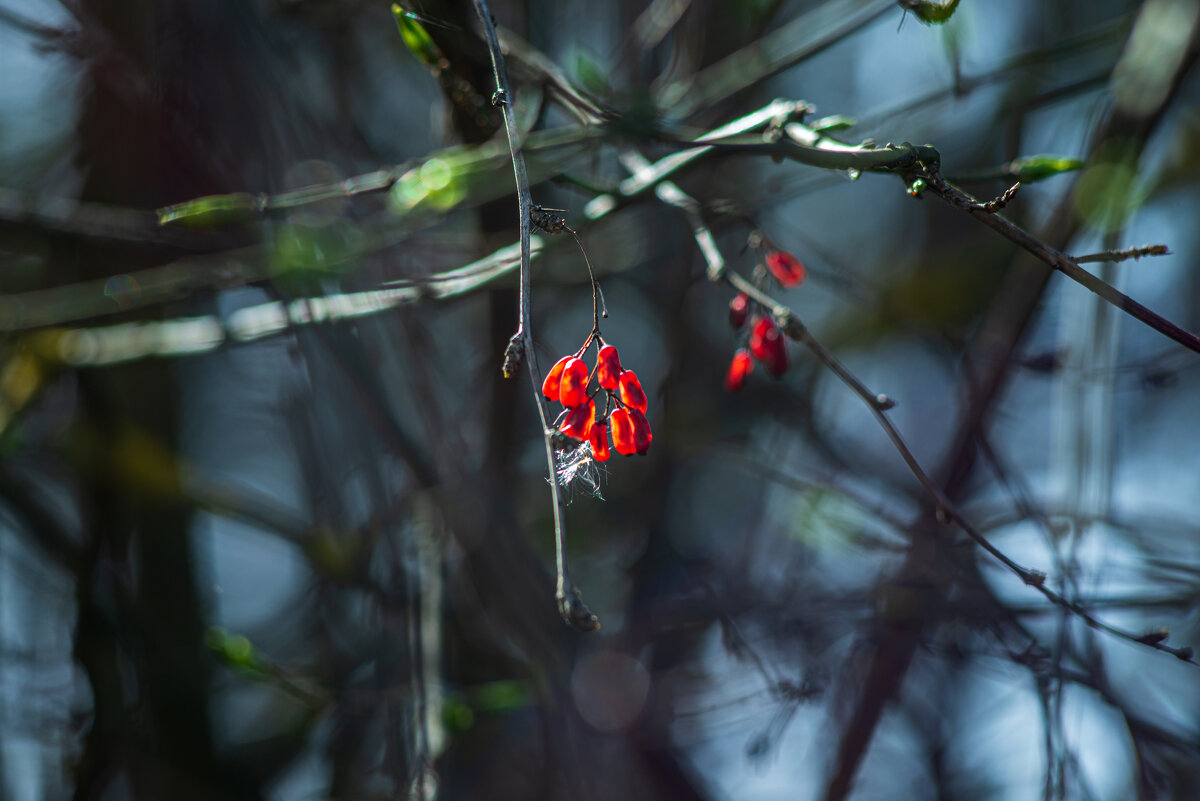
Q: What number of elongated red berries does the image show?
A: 13